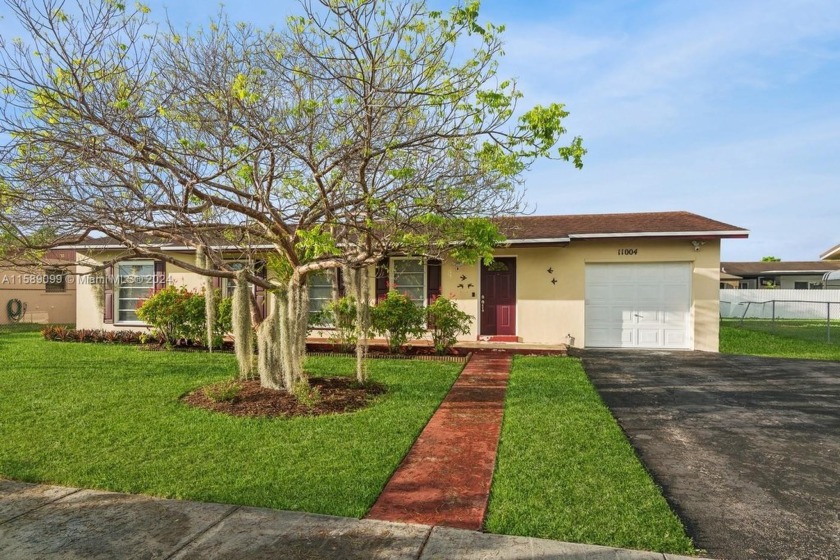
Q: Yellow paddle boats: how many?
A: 0